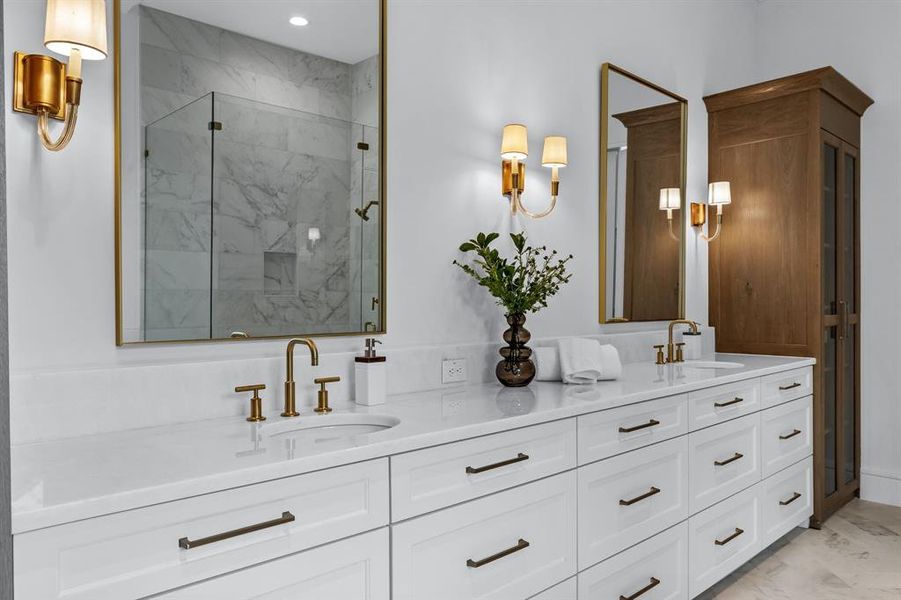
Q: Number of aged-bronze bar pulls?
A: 12